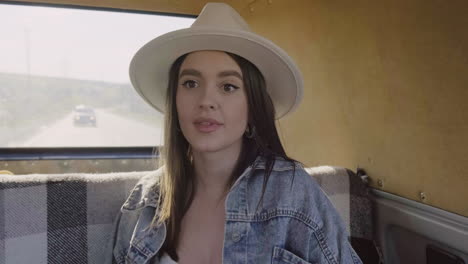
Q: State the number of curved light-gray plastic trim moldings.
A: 1